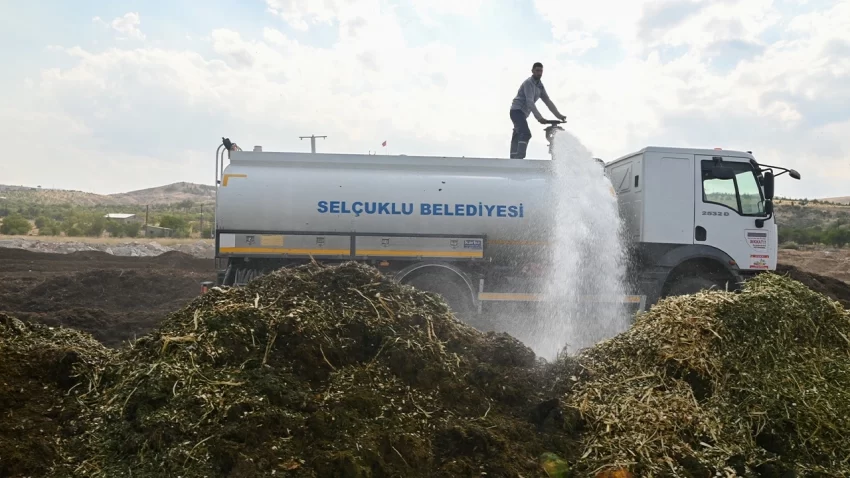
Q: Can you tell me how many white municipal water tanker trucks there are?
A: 1